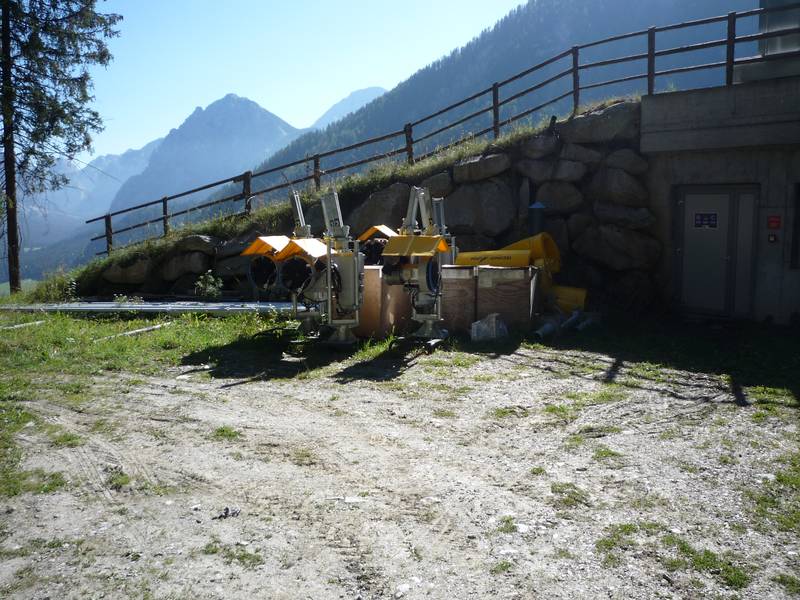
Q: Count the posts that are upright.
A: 9